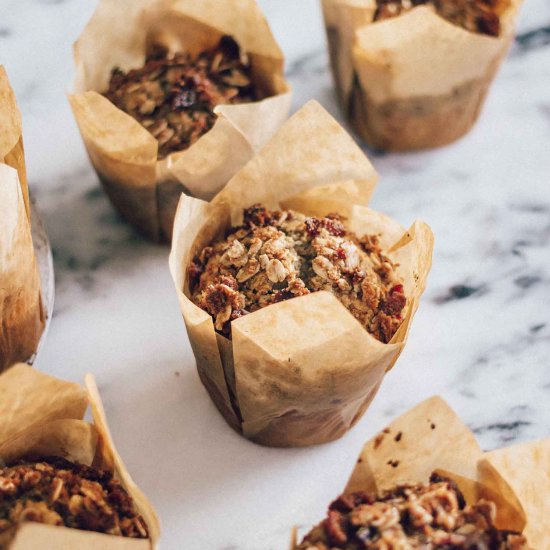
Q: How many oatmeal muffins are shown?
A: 6